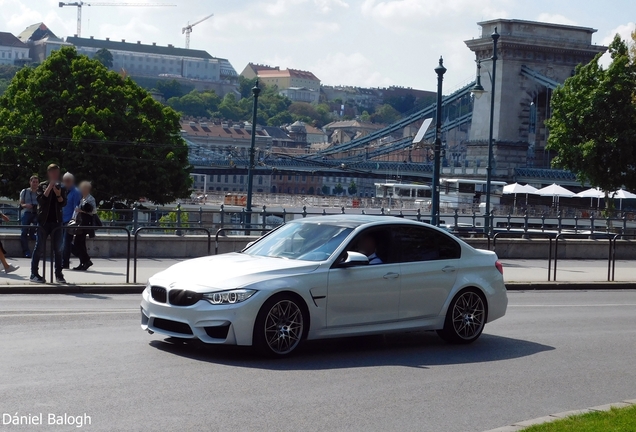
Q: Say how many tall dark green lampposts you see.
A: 3